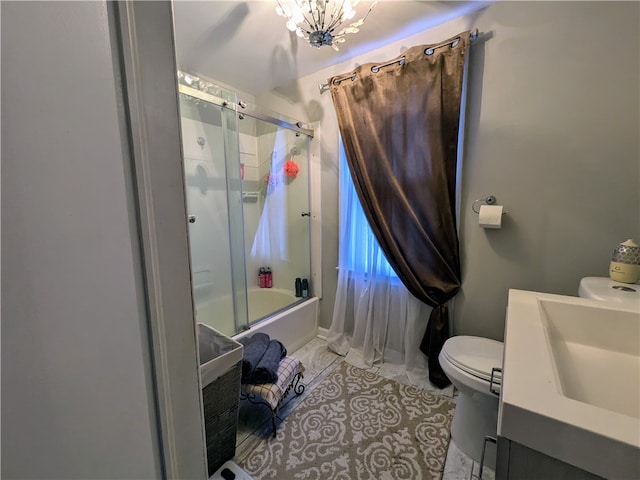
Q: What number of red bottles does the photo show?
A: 2